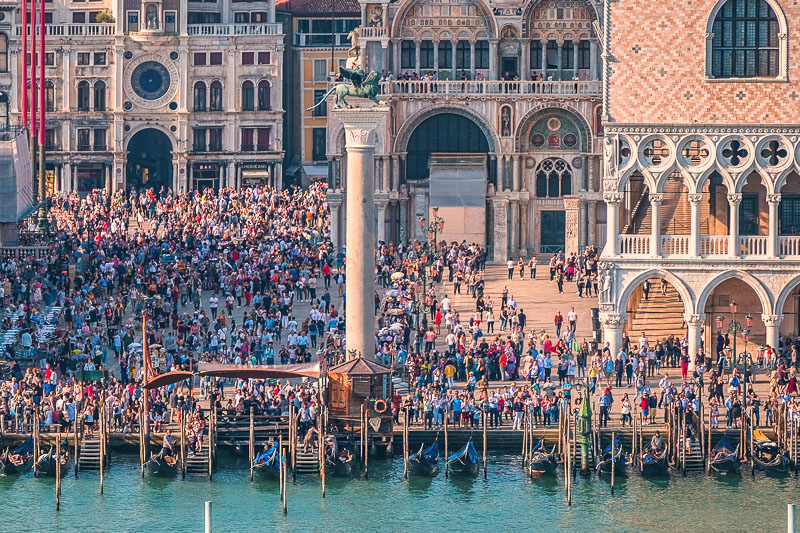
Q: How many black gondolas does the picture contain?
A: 12